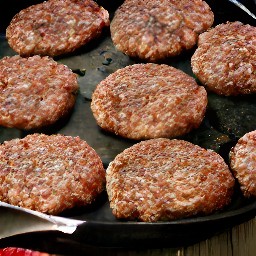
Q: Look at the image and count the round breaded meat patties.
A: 8